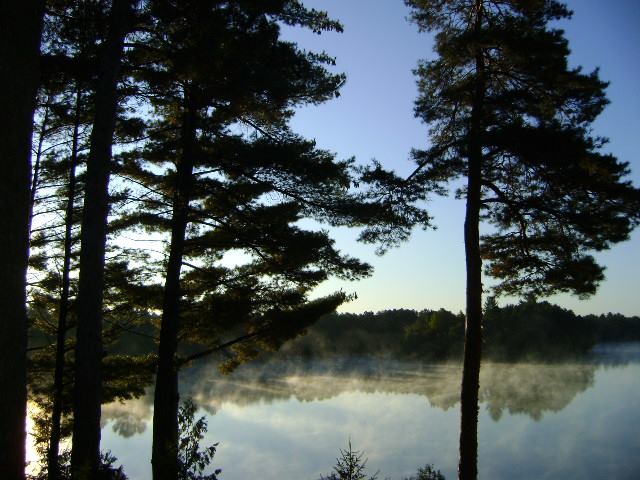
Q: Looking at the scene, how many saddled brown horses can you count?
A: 0